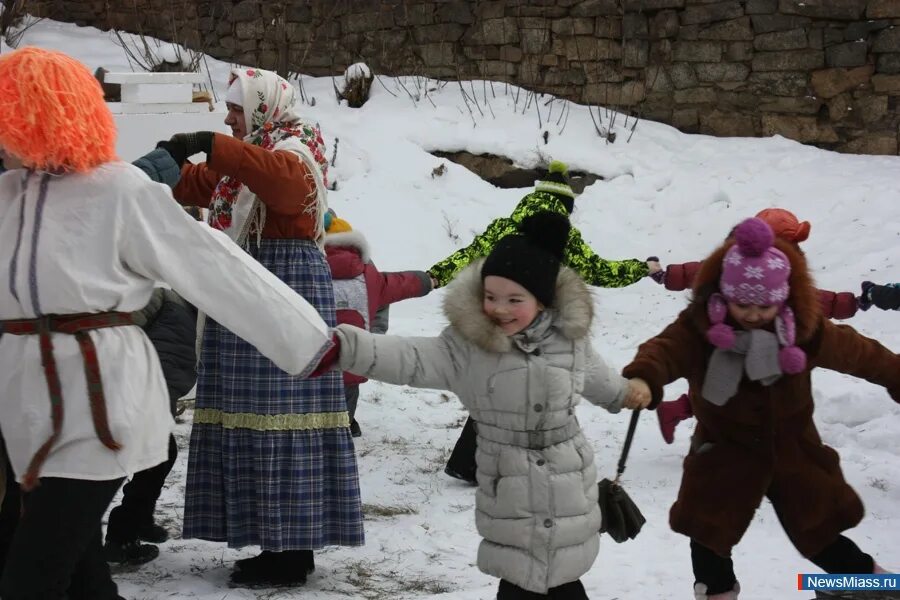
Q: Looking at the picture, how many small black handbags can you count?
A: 1